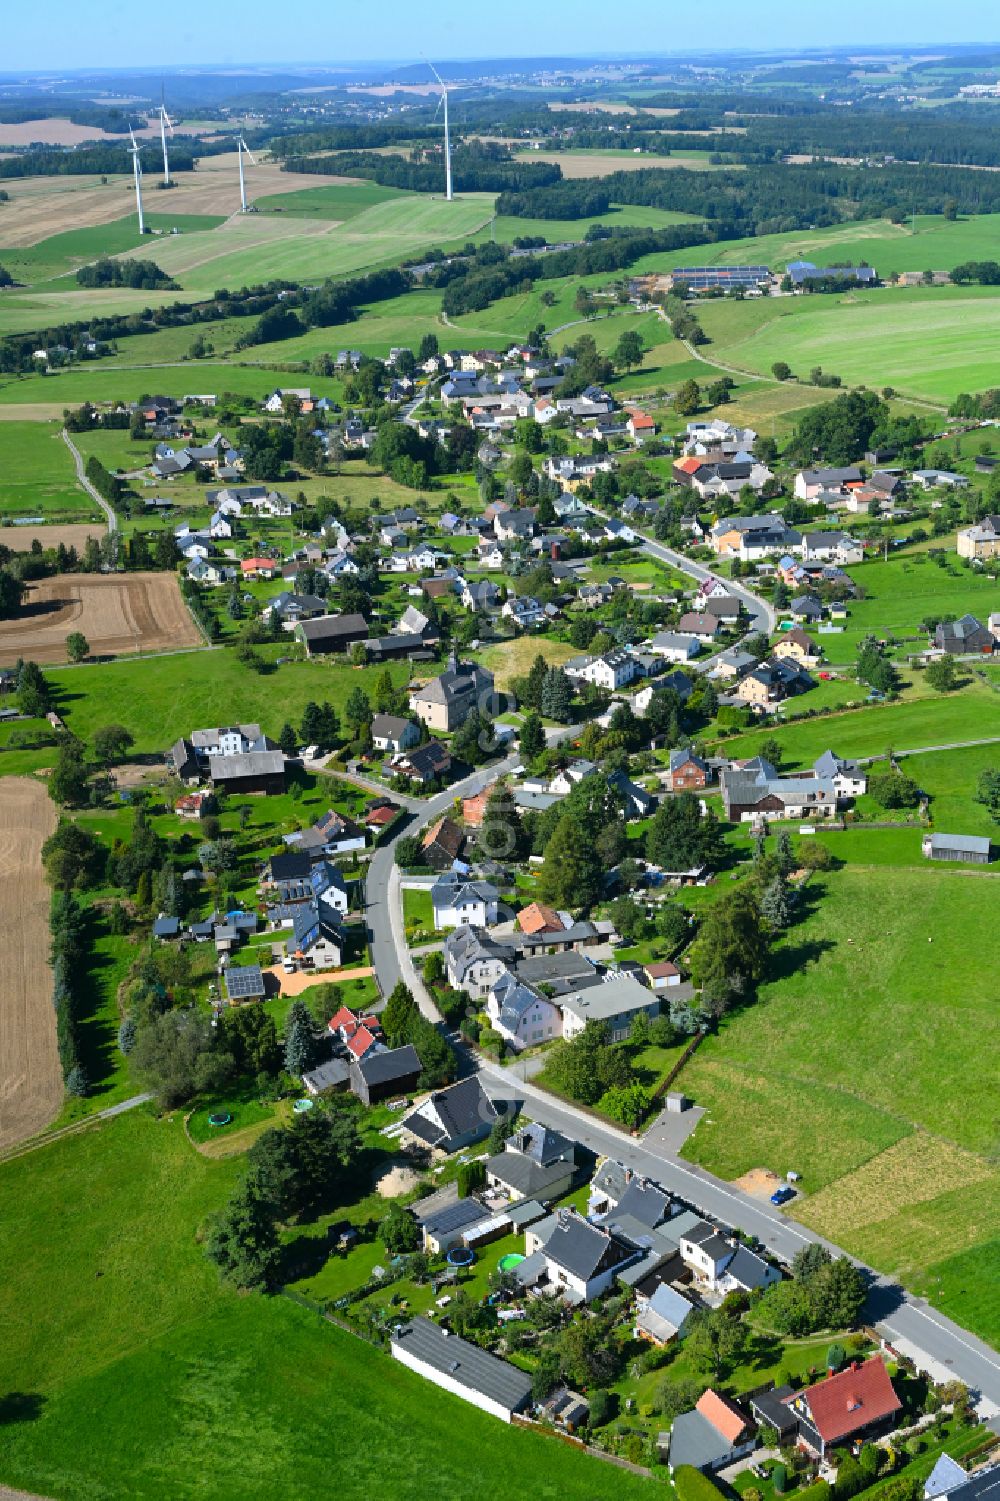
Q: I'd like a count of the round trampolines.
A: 2